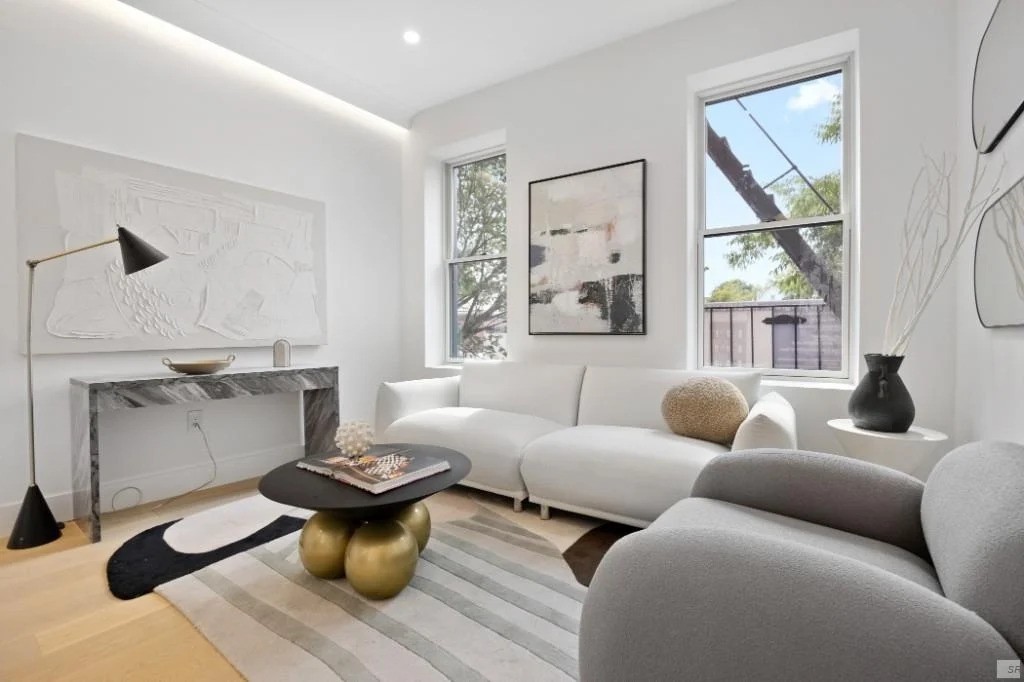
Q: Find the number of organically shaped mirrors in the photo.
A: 2